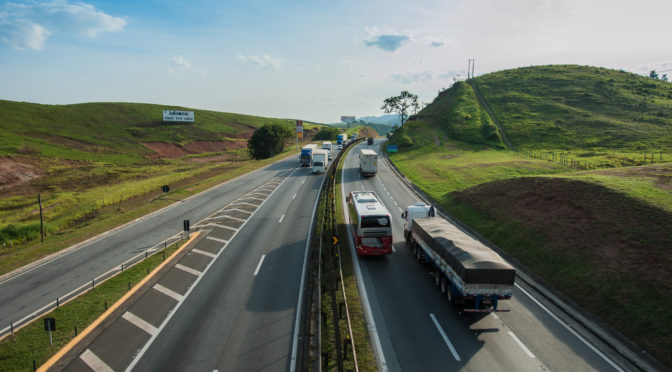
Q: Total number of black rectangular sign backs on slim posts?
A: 2